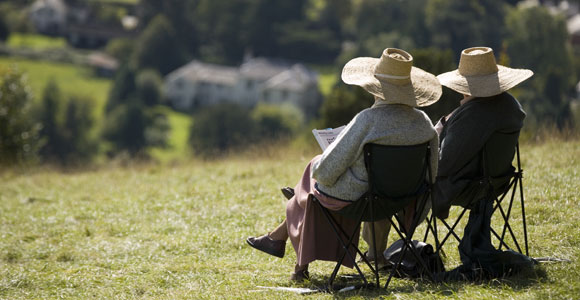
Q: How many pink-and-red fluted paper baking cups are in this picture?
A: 0